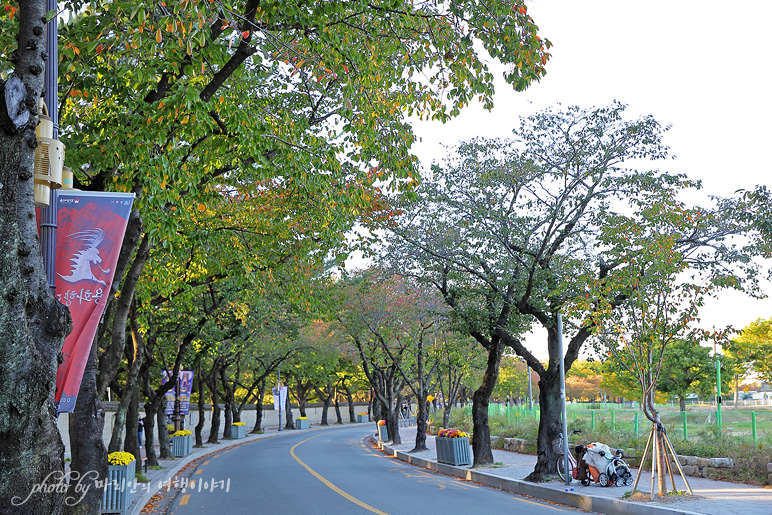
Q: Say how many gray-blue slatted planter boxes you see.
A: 7